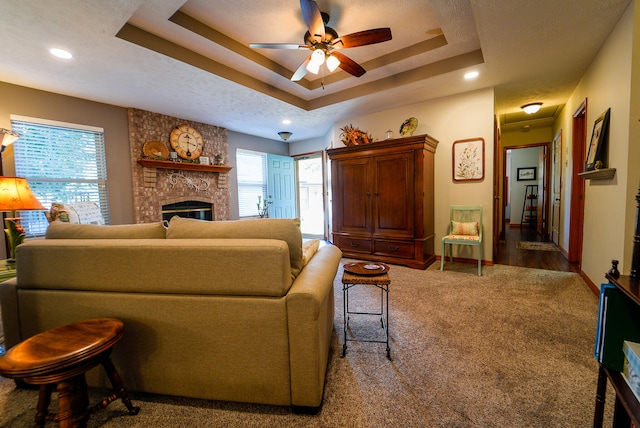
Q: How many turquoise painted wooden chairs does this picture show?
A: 1